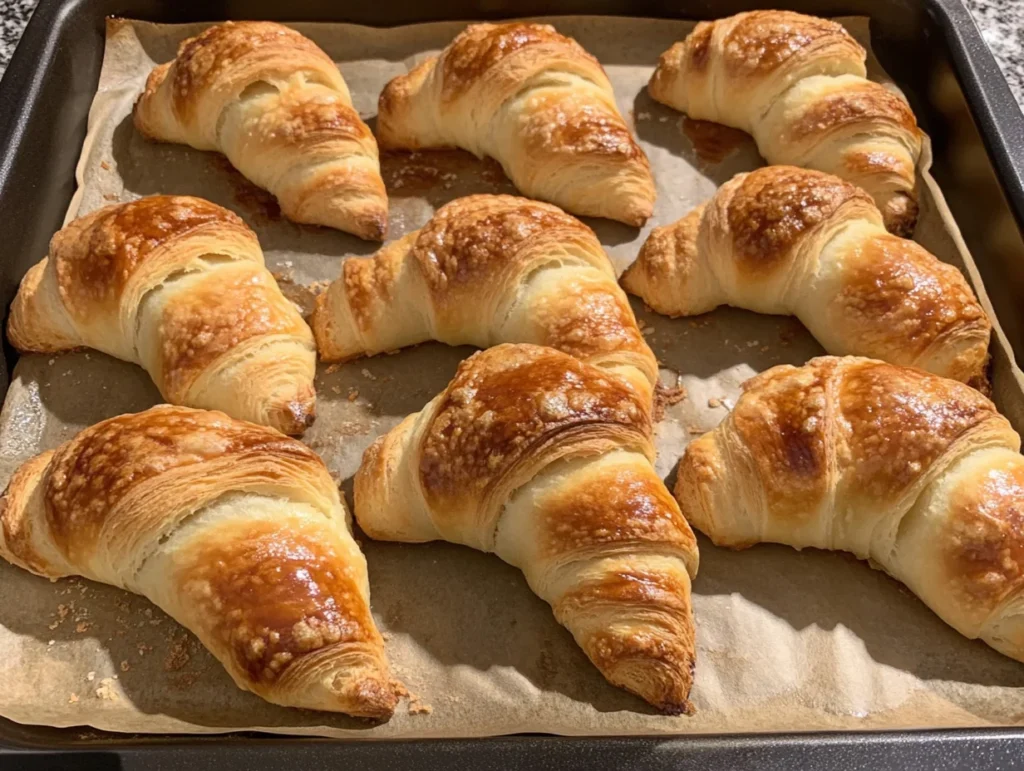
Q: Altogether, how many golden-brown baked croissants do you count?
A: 9